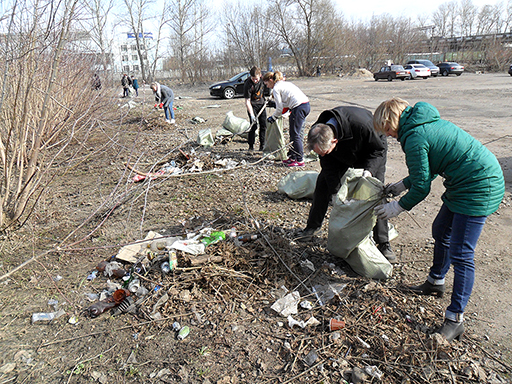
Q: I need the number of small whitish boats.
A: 0